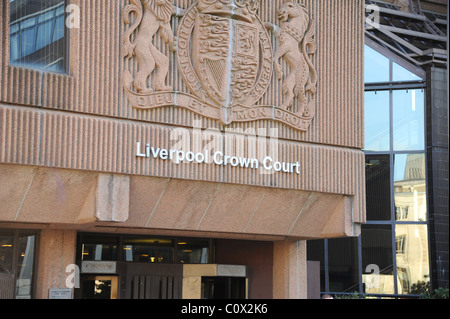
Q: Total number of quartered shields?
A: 1